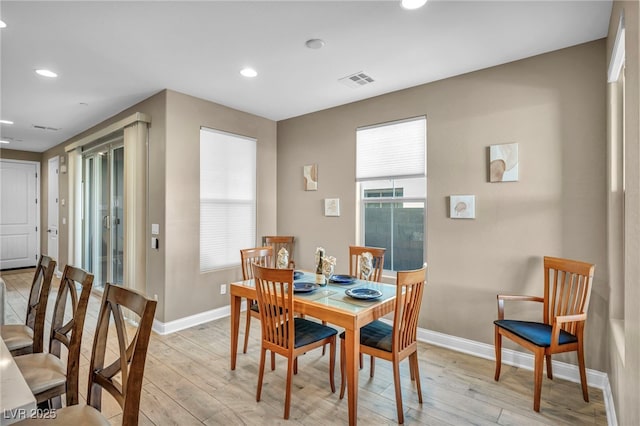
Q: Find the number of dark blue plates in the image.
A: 4